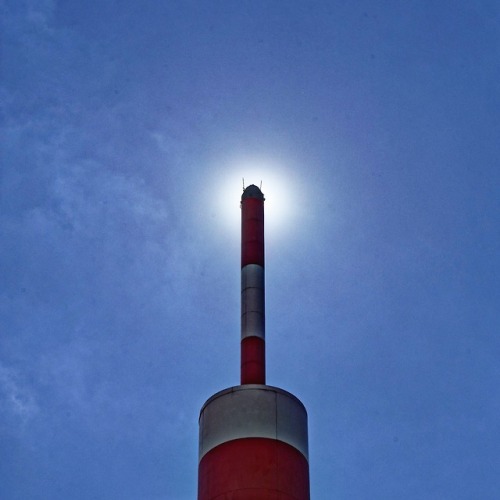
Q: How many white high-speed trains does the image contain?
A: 0